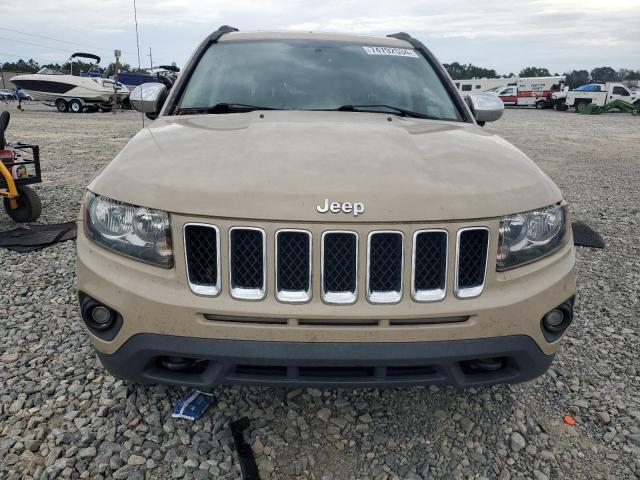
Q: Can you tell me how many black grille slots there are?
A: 7